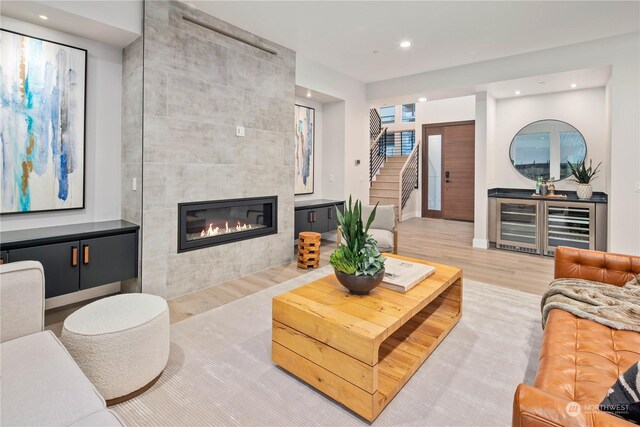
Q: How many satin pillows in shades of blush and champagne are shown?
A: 0